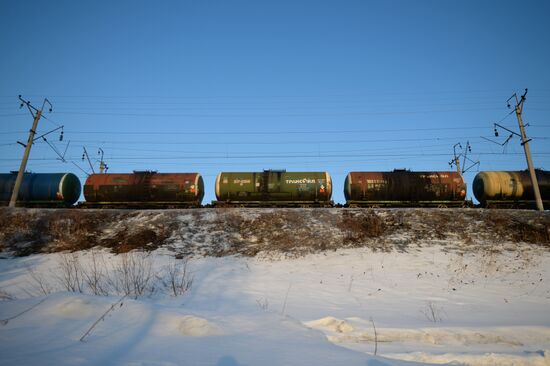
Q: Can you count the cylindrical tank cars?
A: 5